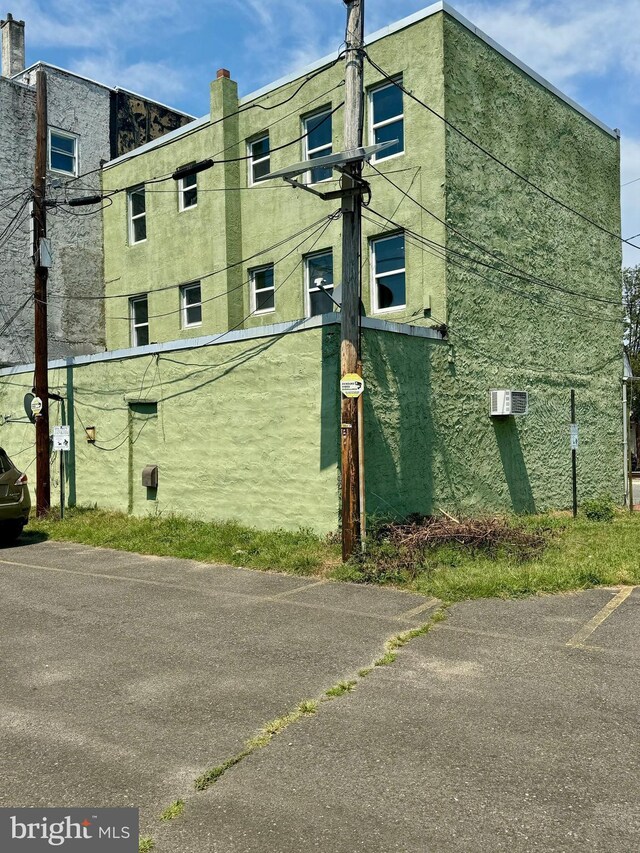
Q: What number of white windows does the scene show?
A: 11